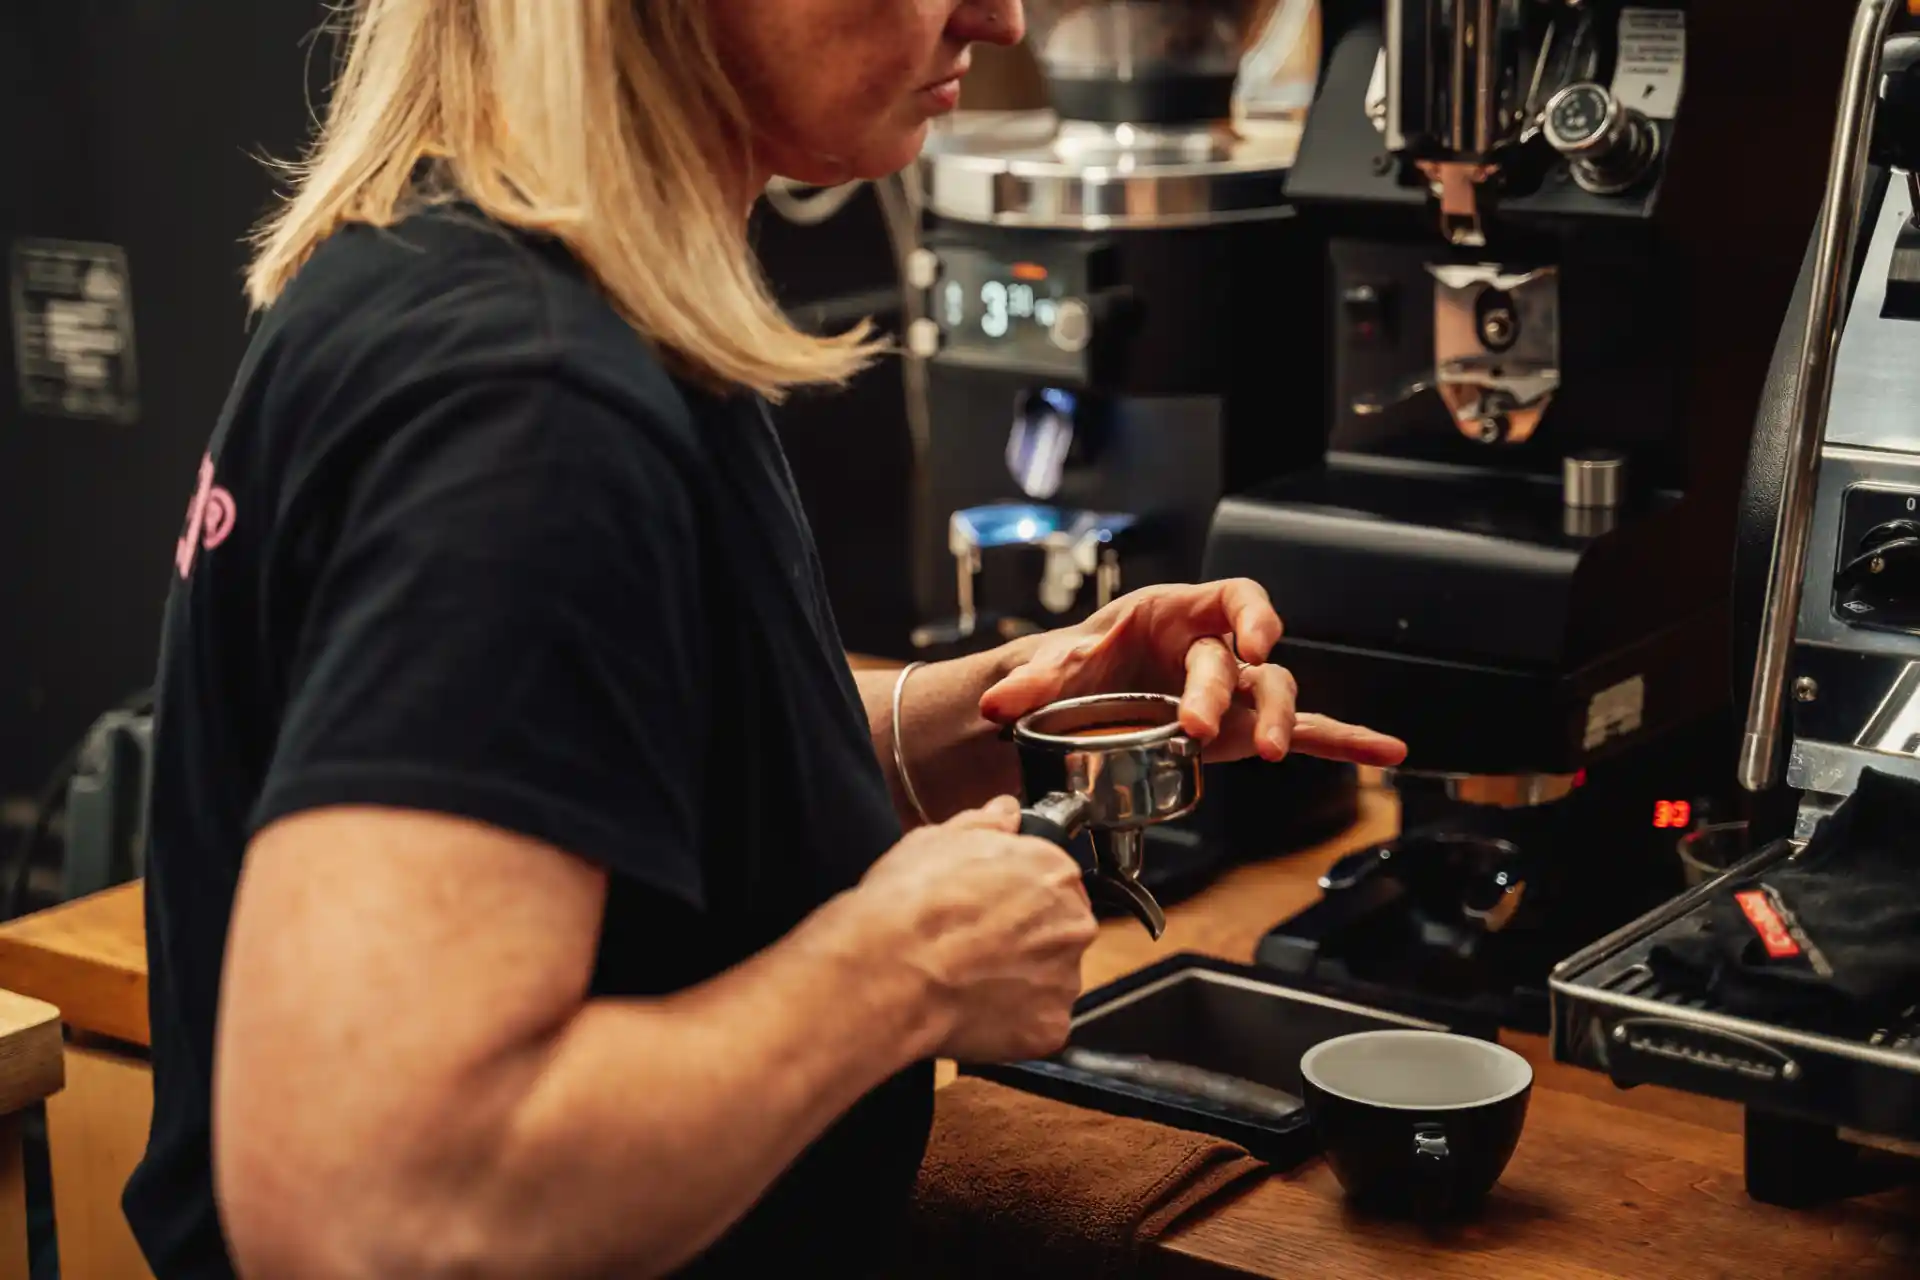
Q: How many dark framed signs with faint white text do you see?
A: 1